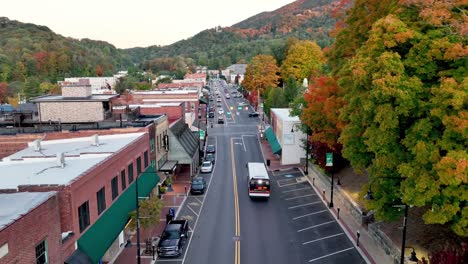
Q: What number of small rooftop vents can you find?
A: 3